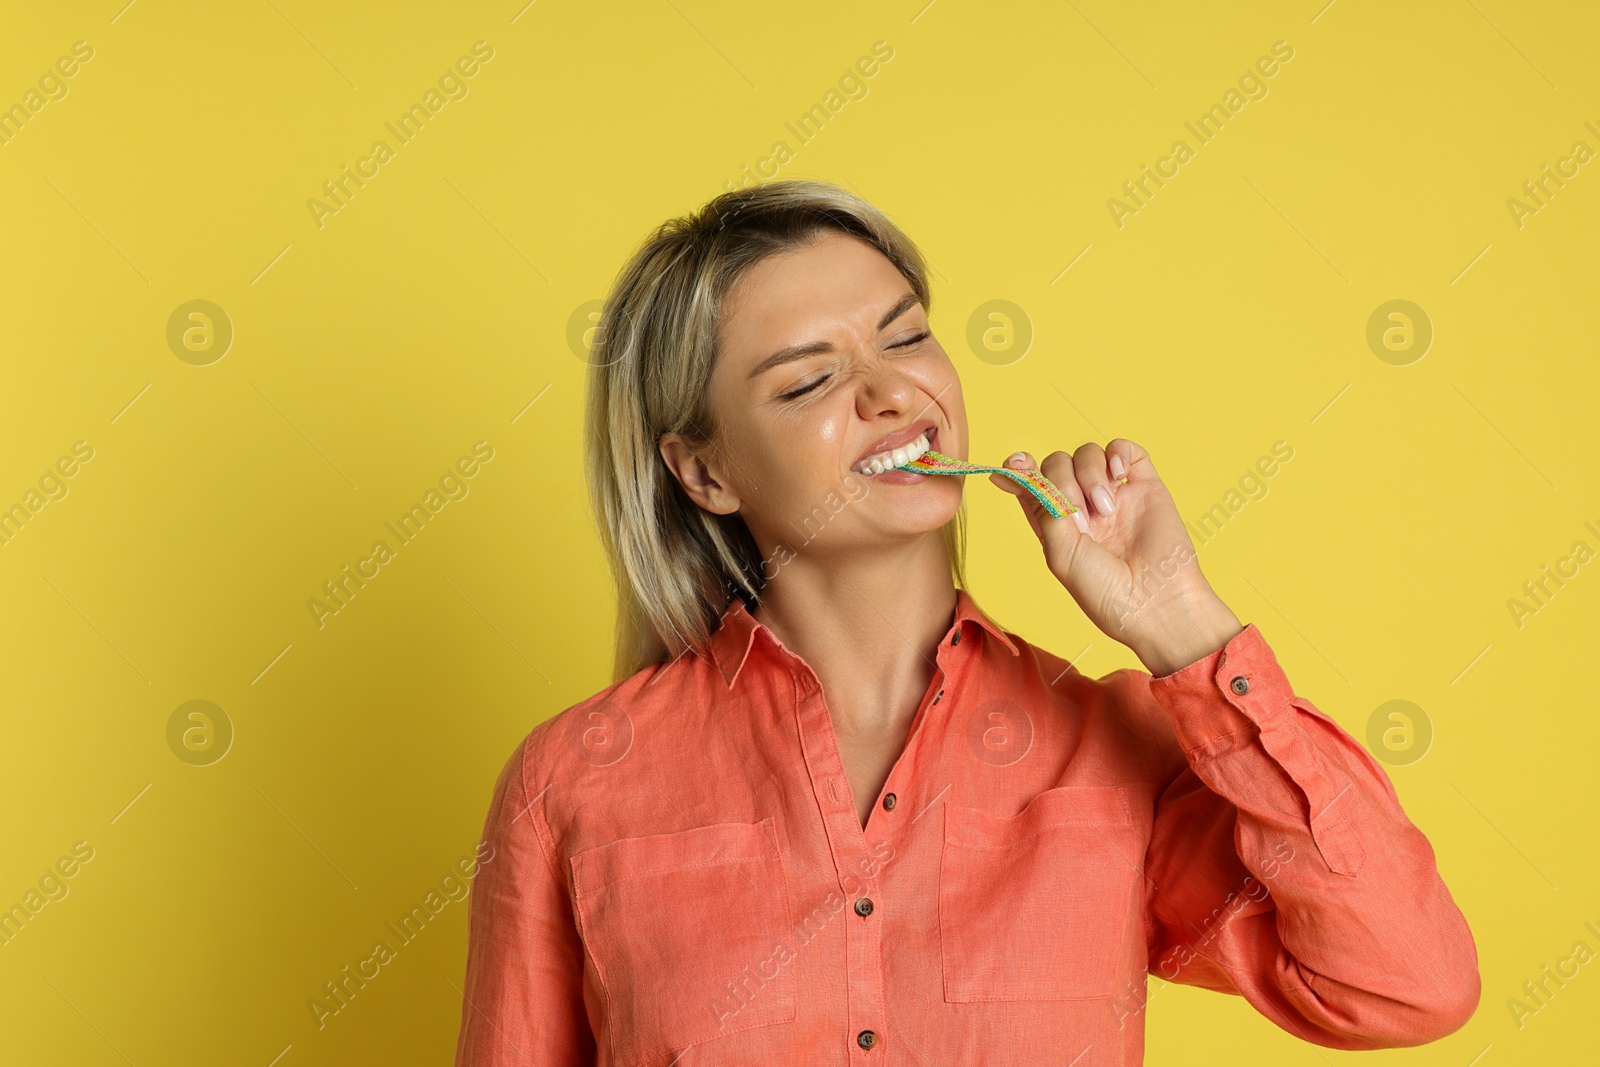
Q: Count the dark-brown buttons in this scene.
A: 6